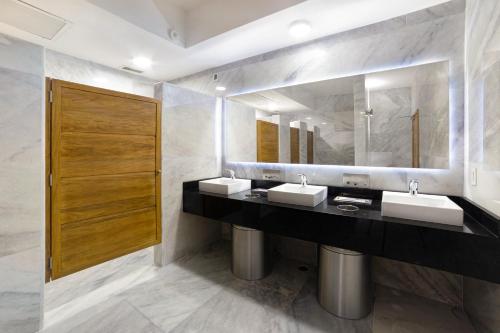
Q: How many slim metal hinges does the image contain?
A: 3